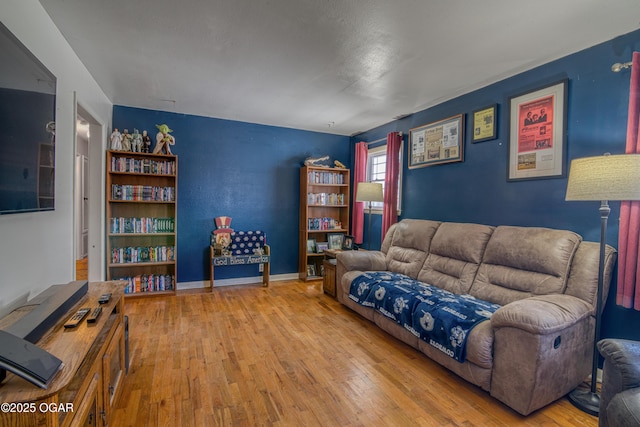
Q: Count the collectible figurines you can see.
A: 5